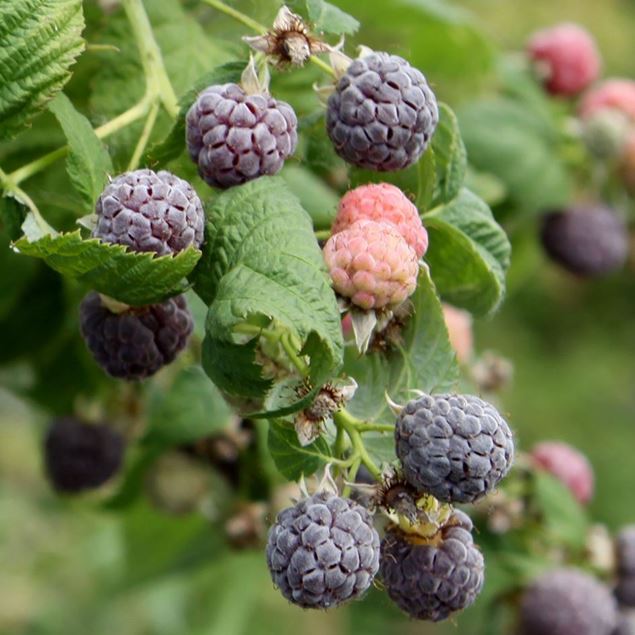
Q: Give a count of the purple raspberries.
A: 11